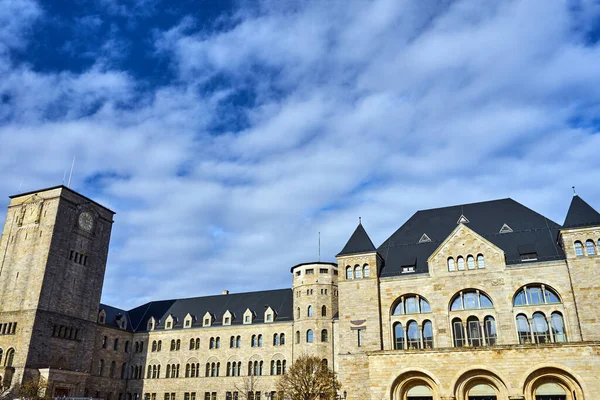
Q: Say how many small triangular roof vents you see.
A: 3